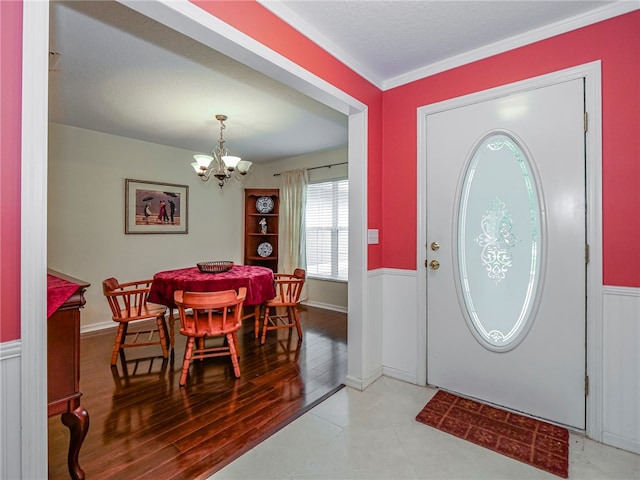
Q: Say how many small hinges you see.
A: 3